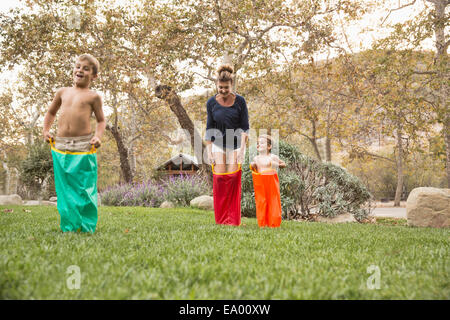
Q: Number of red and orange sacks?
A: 2